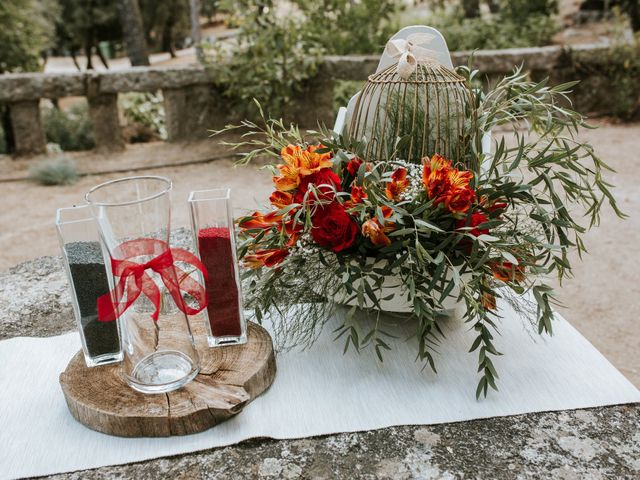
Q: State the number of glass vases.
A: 3